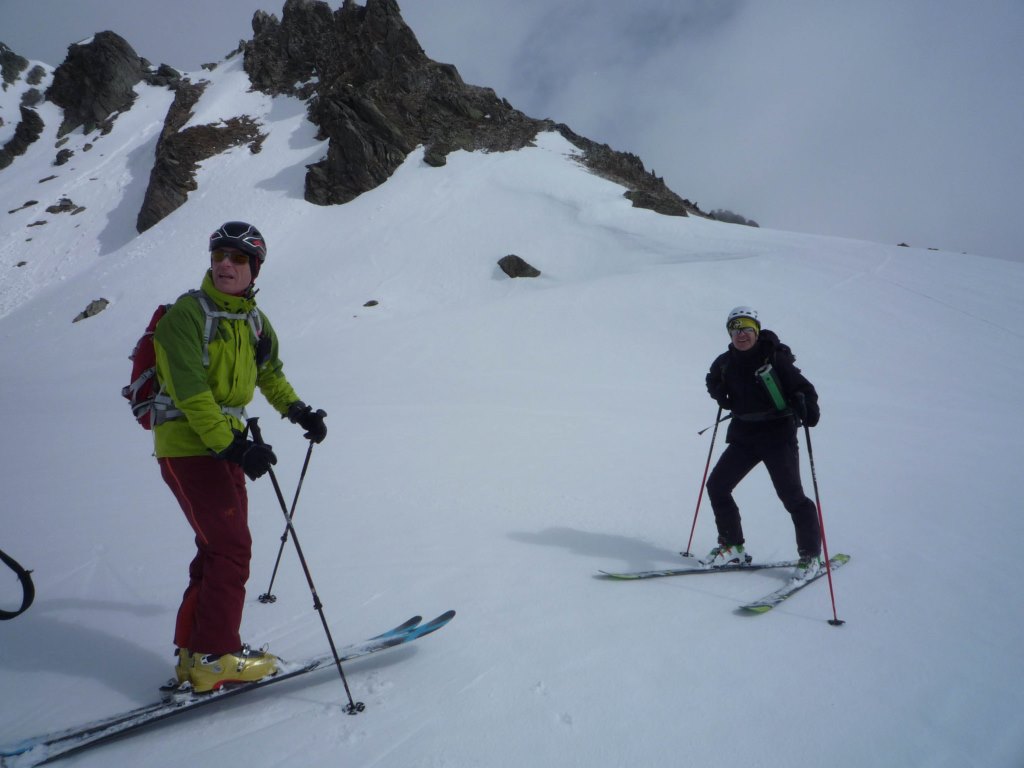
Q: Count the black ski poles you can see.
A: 2